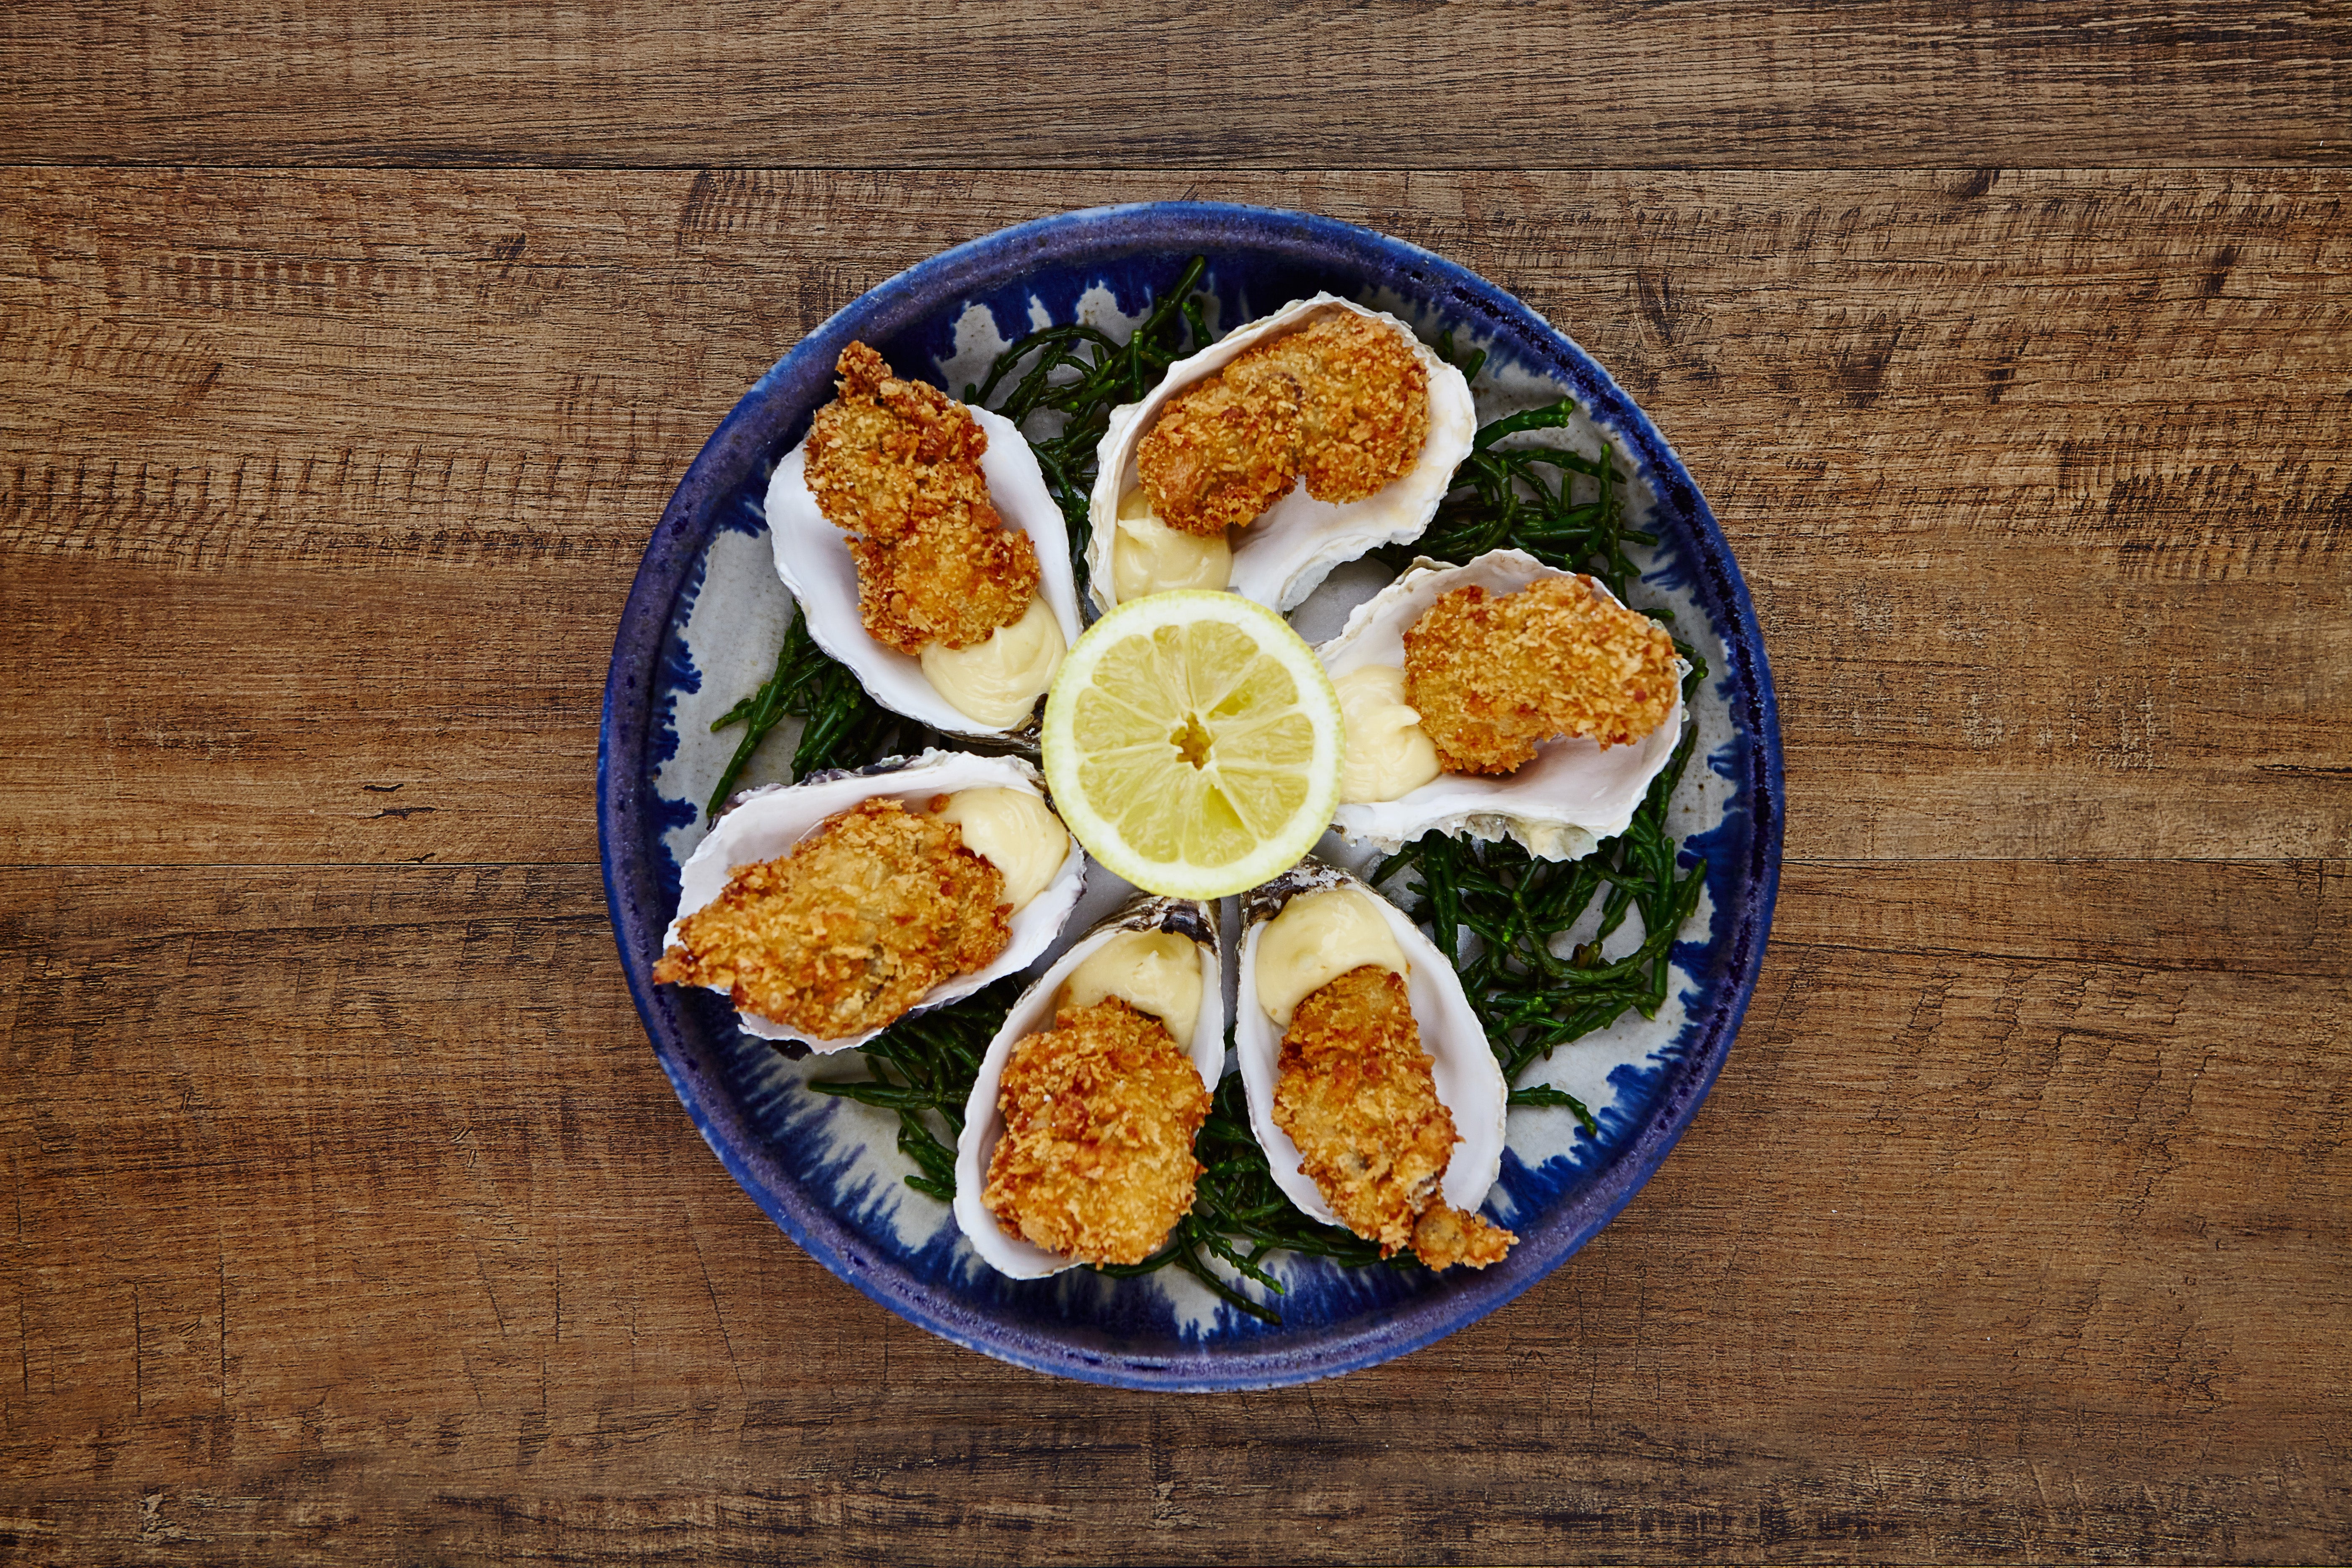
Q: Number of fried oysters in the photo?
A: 6